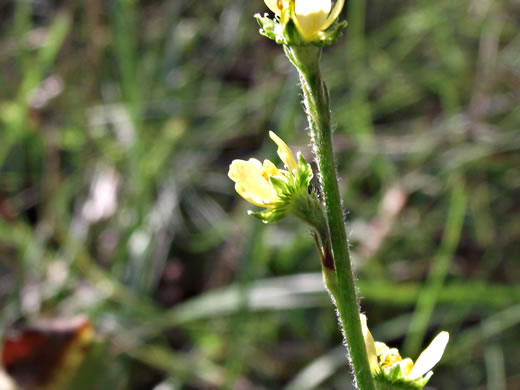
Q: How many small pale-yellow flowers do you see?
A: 3